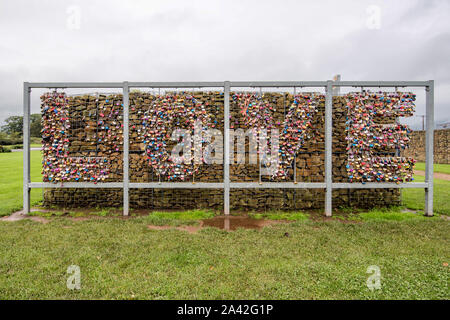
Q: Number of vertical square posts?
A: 5